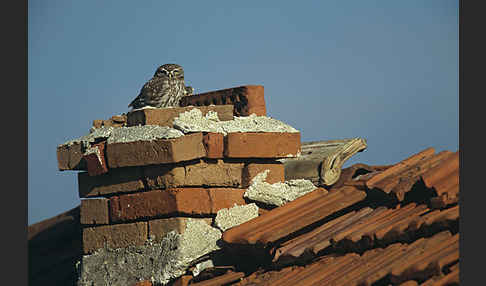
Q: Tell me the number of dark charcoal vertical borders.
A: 2